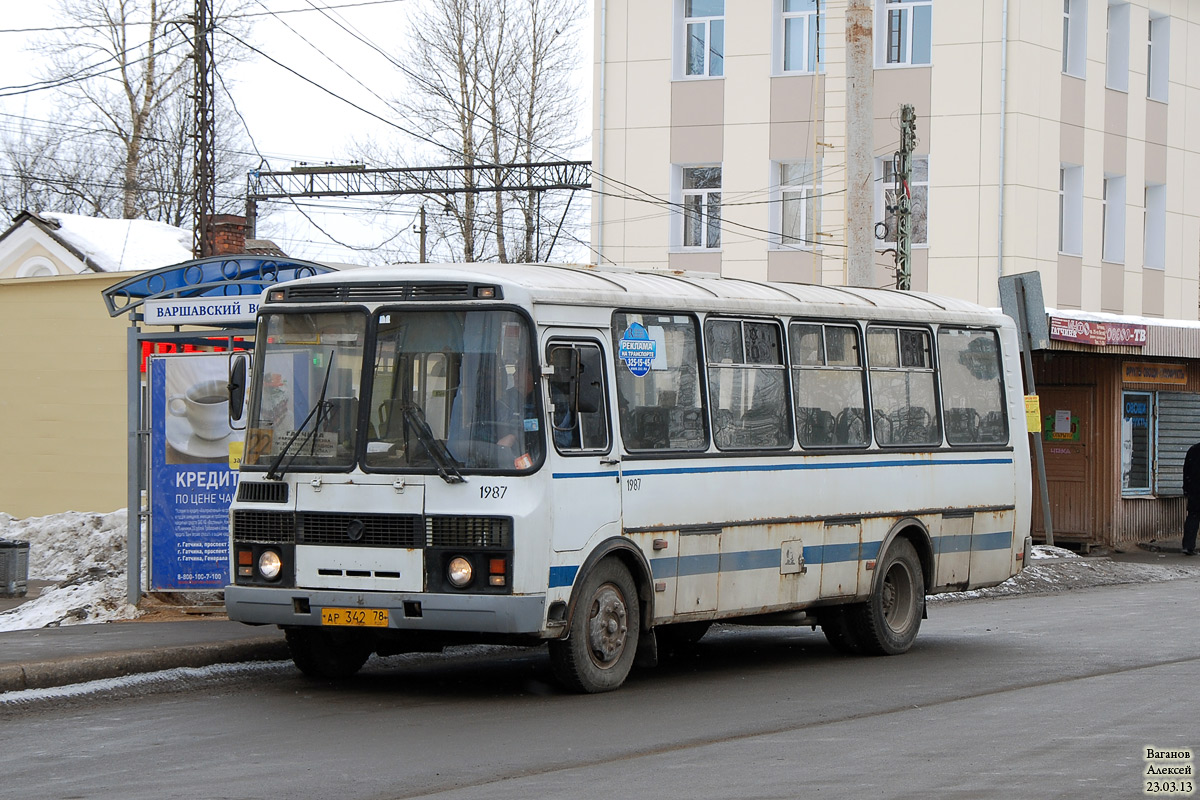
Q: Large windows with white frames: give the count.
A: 12